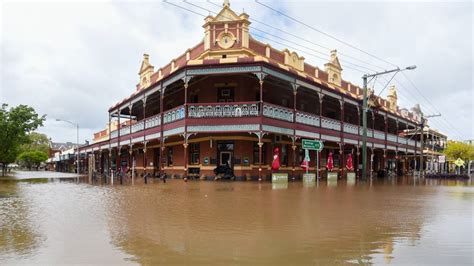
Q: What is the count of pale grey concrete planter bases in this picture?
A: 4